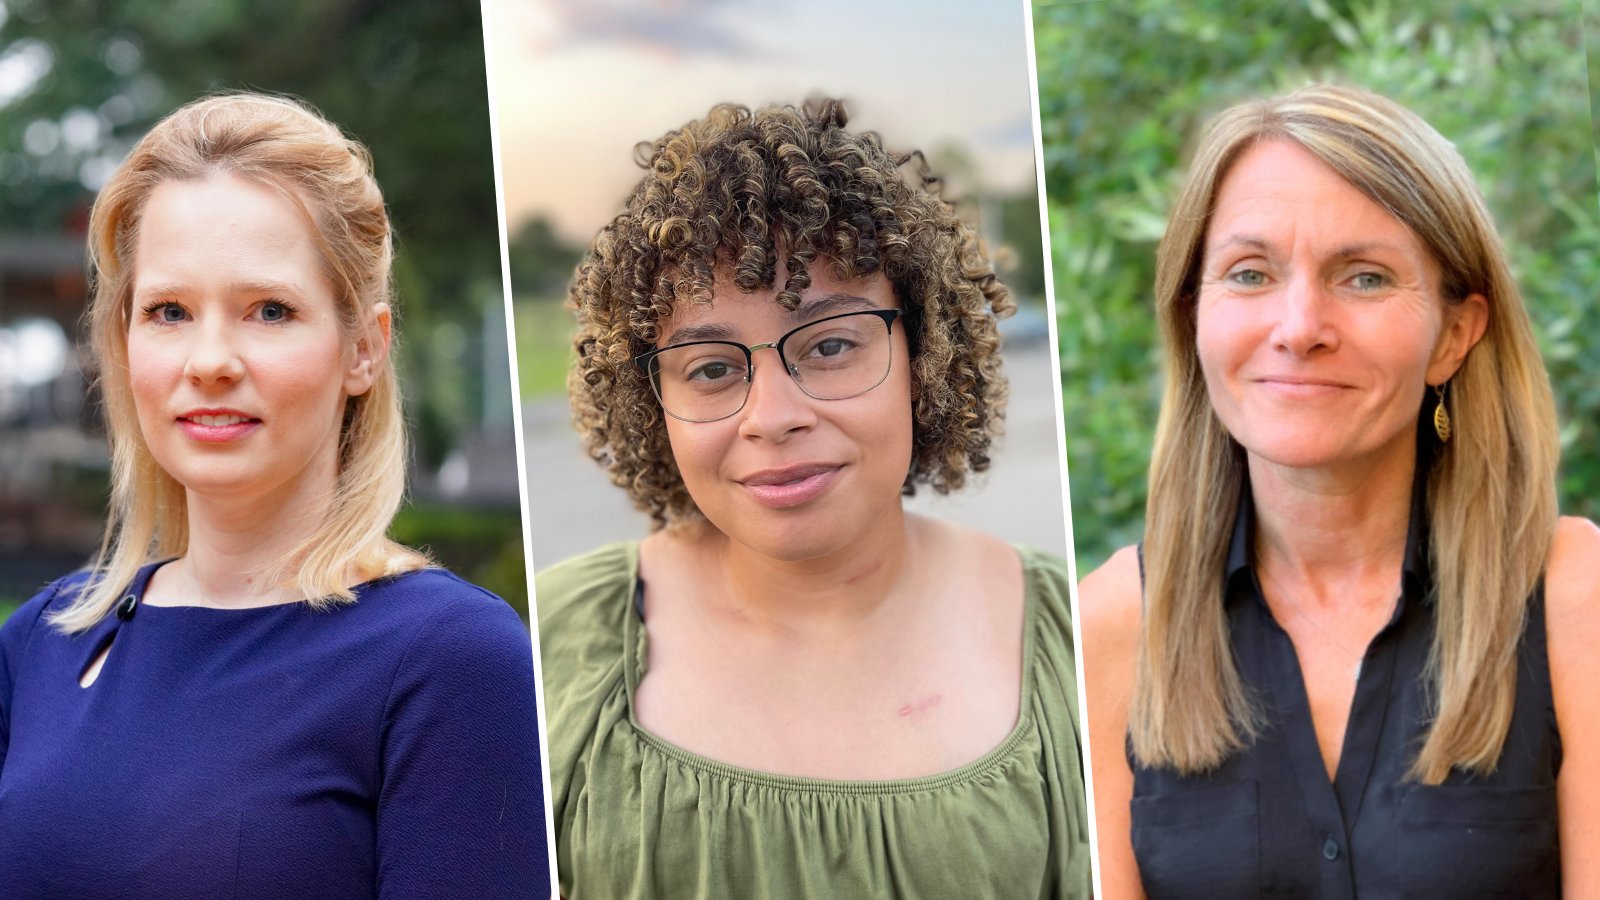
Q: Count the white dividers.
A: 2